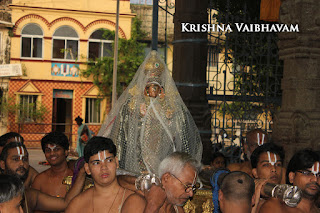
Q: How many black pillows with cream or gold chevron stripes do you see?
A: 0